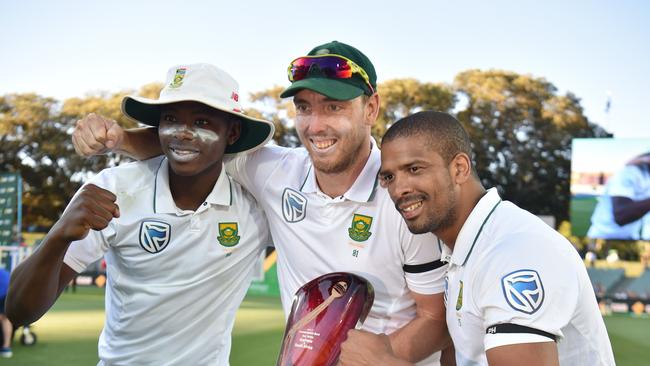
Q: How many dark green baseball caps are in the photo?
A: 1